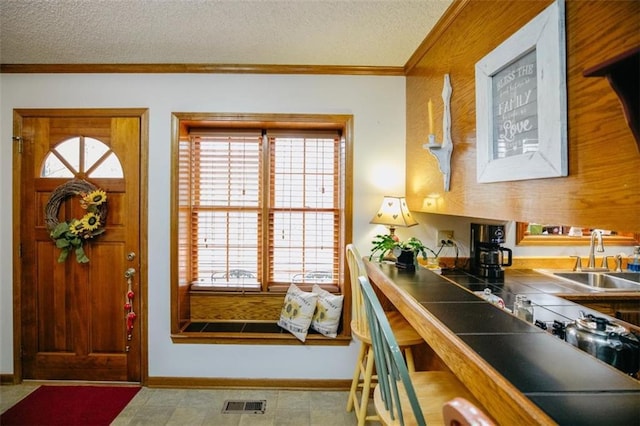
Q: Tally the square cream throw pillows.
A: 2